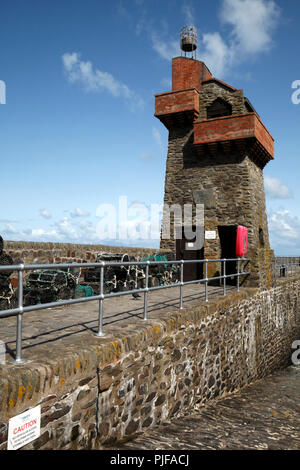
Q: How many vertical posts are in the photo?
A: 7